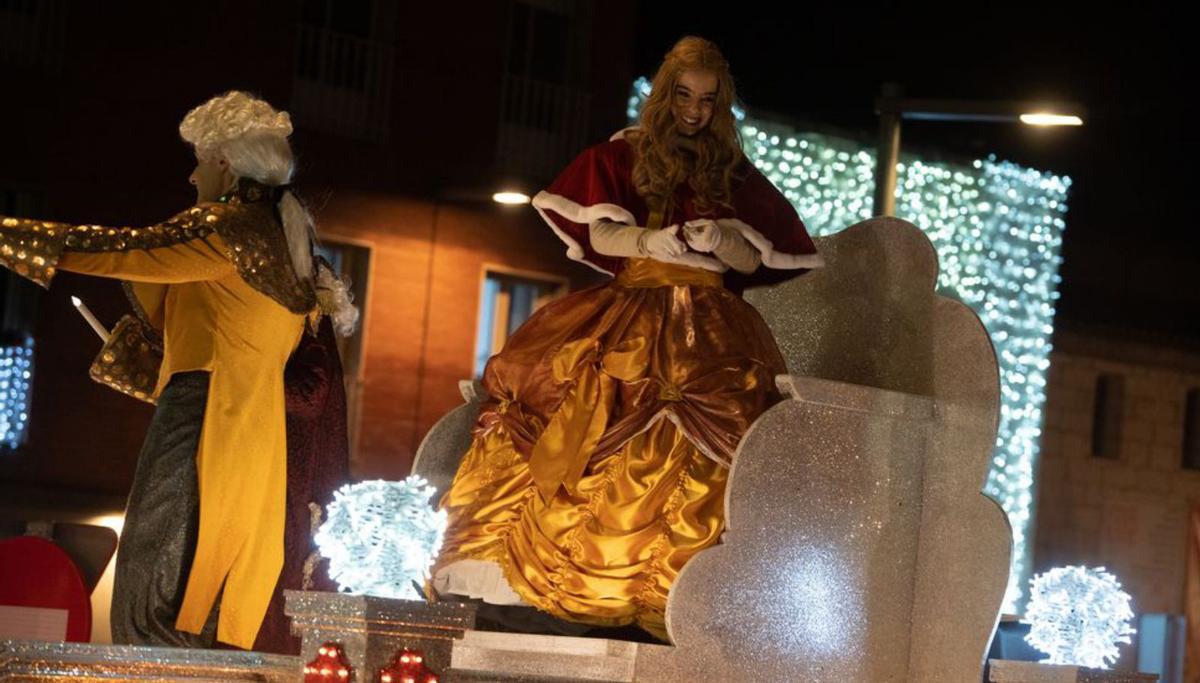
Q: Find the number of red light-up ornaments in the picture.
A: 2